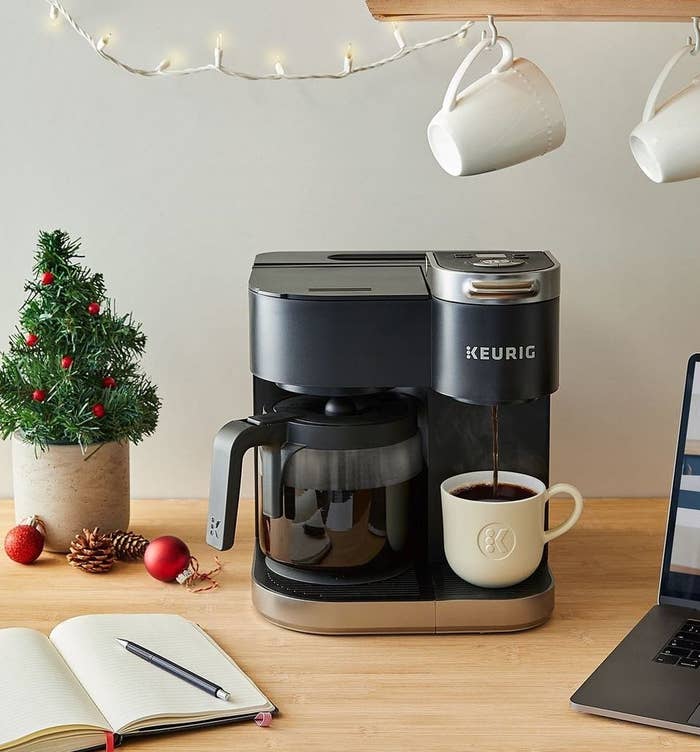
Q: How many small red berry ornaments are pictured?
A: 7